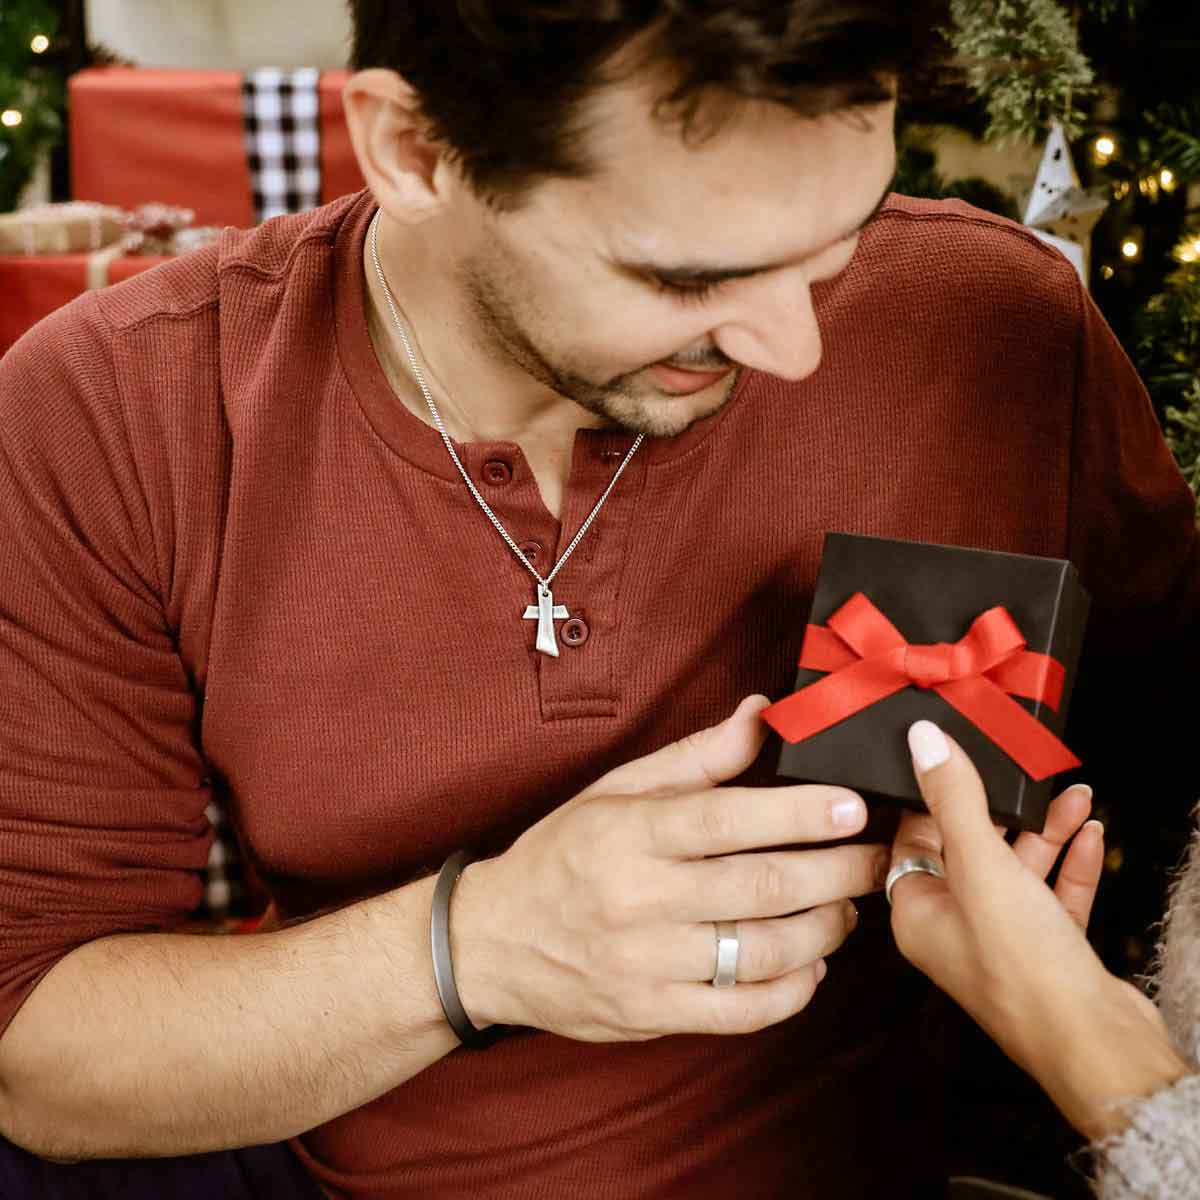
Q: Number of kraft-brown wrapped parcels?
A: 1